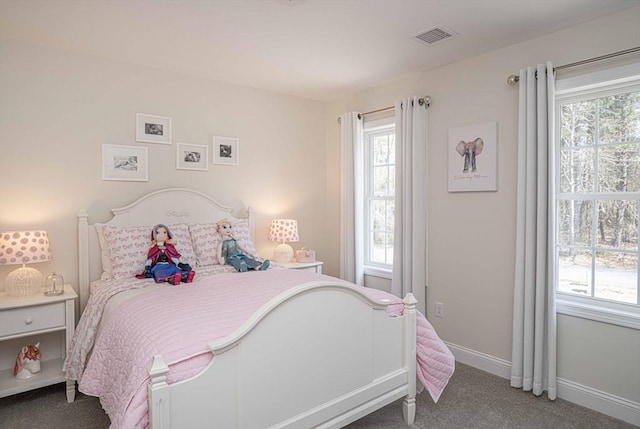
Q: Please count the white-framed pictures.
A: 4